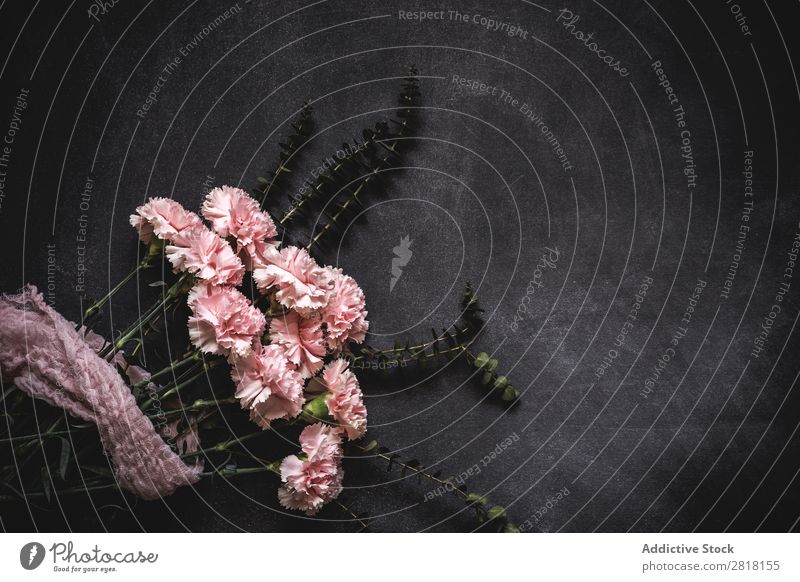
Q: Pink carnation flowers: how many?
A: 10